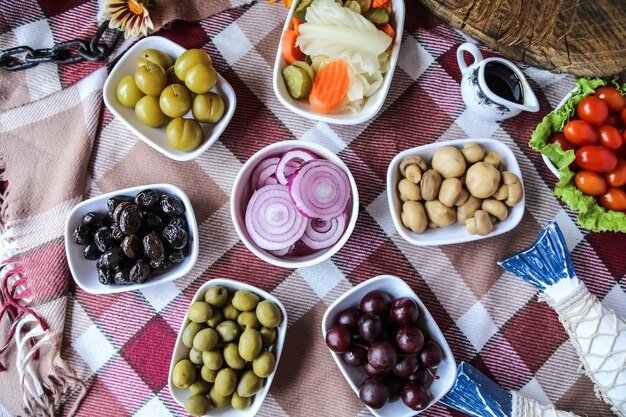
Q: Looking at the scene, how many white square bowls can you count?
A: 6